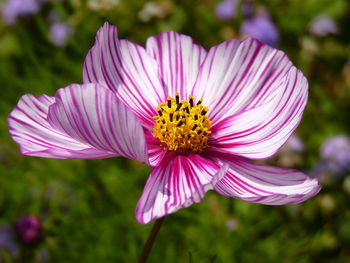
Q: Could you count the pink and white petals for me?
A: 8